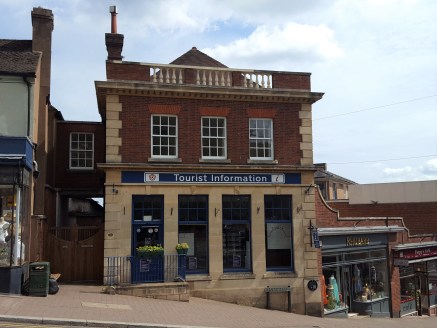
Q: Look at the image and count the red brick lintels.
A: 3